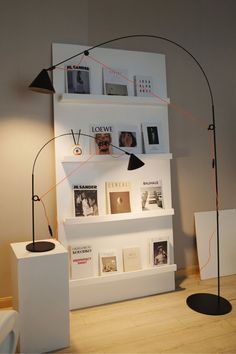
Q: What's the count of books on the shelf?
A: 13